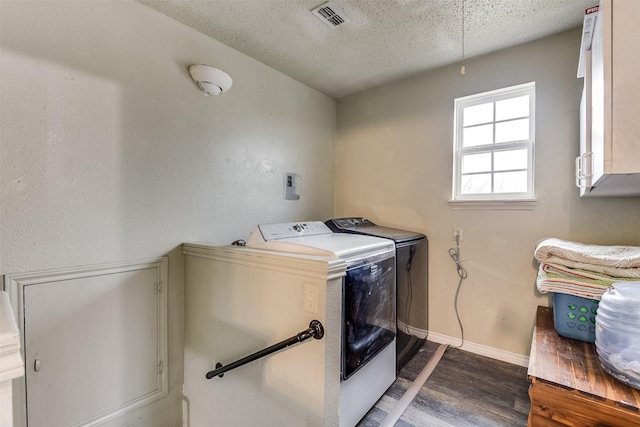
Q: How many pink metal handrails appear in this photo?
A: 0